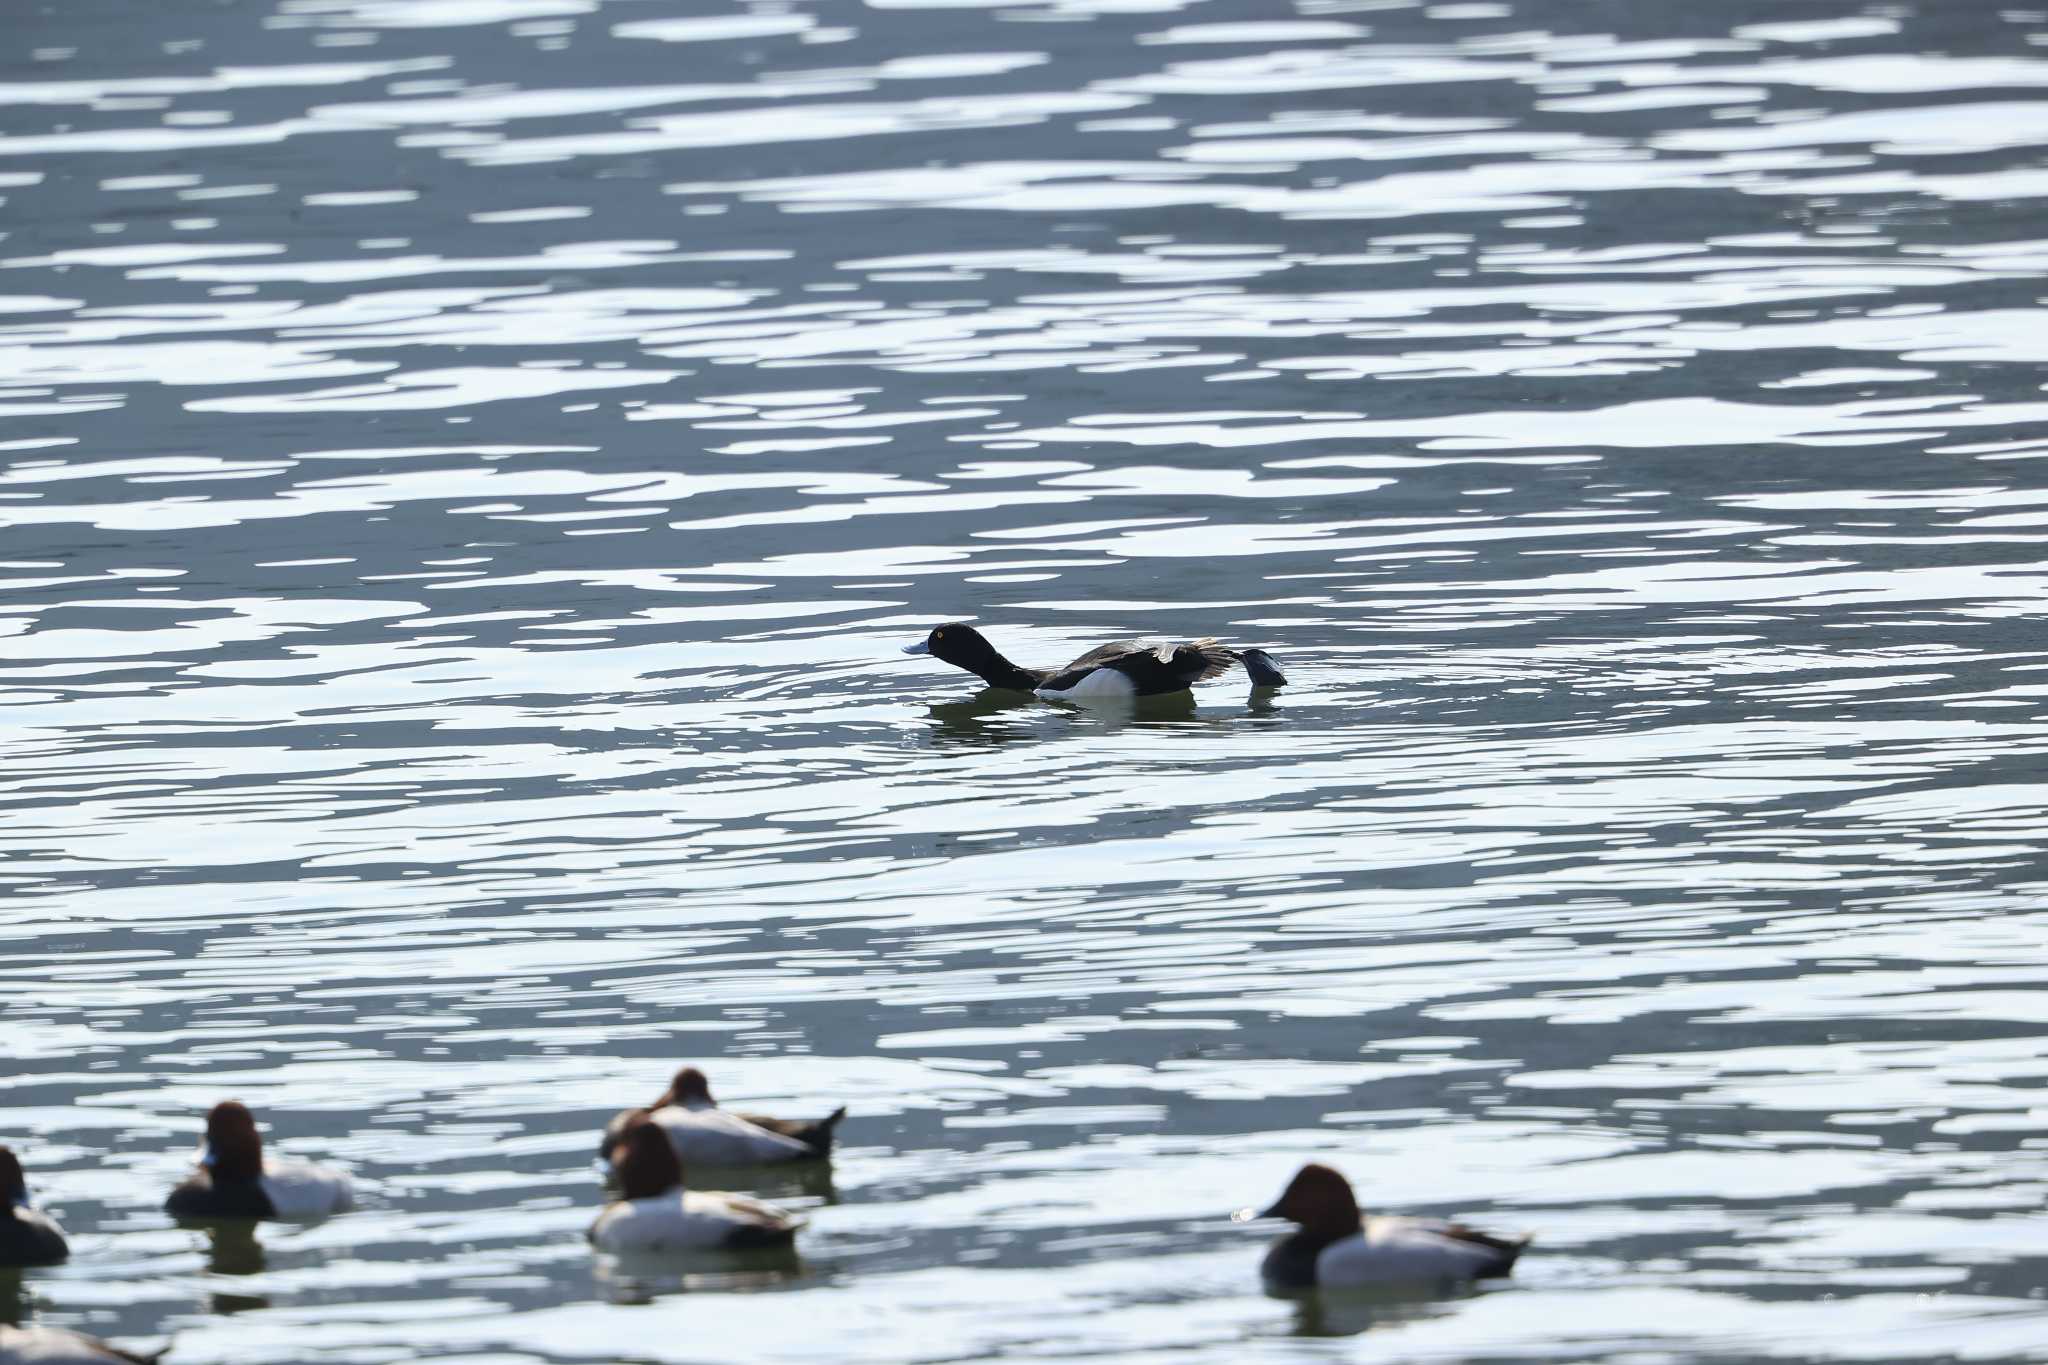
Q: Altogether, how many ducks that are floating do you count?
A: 7